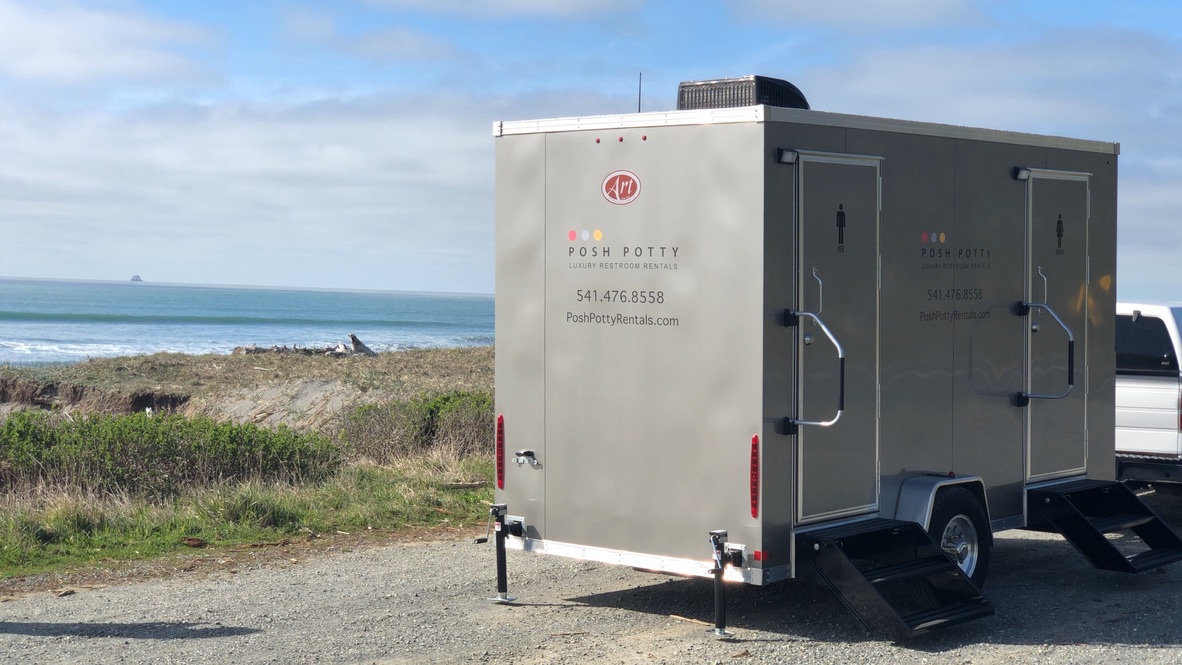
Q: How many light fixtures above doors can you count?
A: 2